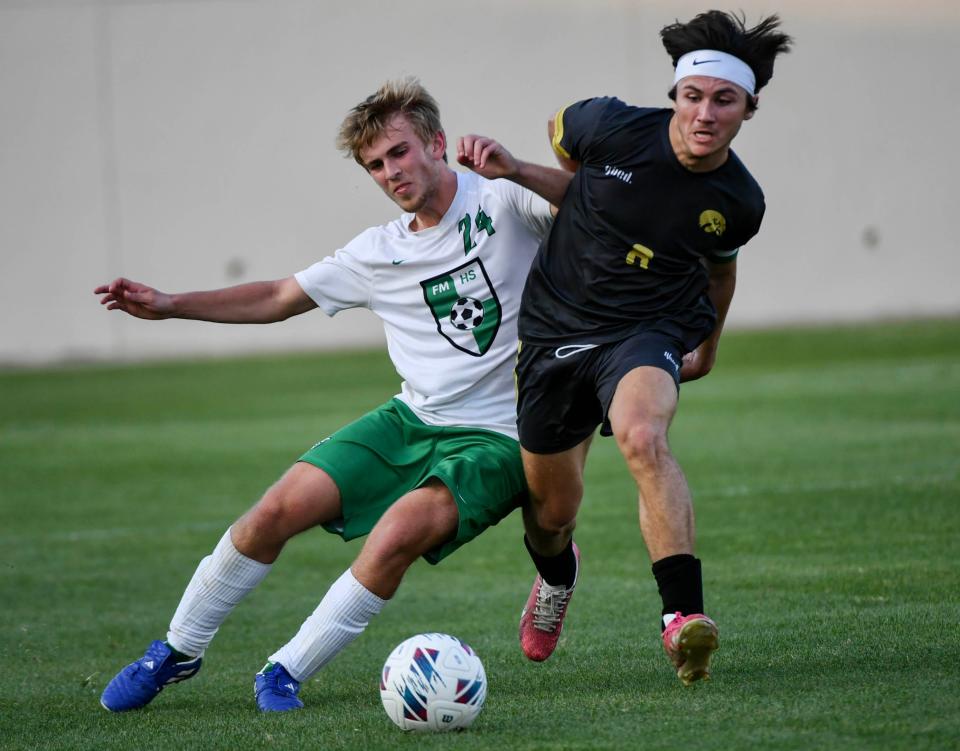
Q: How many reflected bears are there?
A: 0